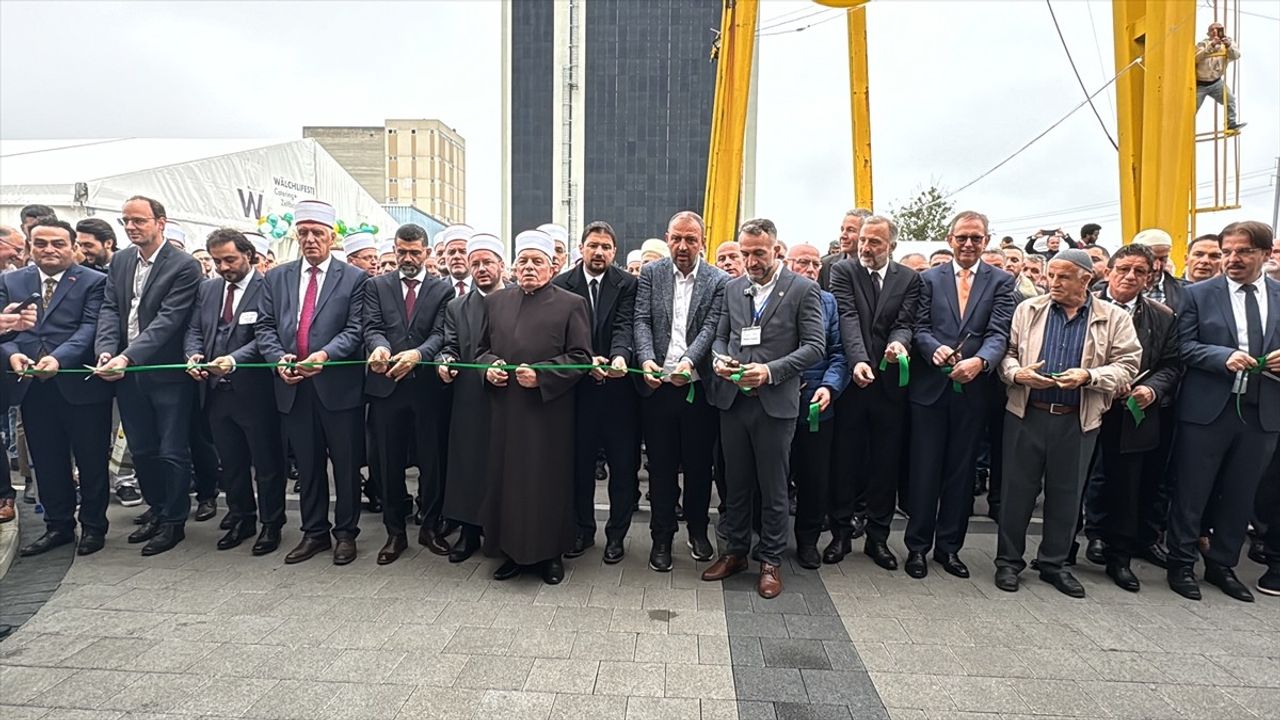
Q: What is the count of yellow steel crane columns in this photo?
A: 3